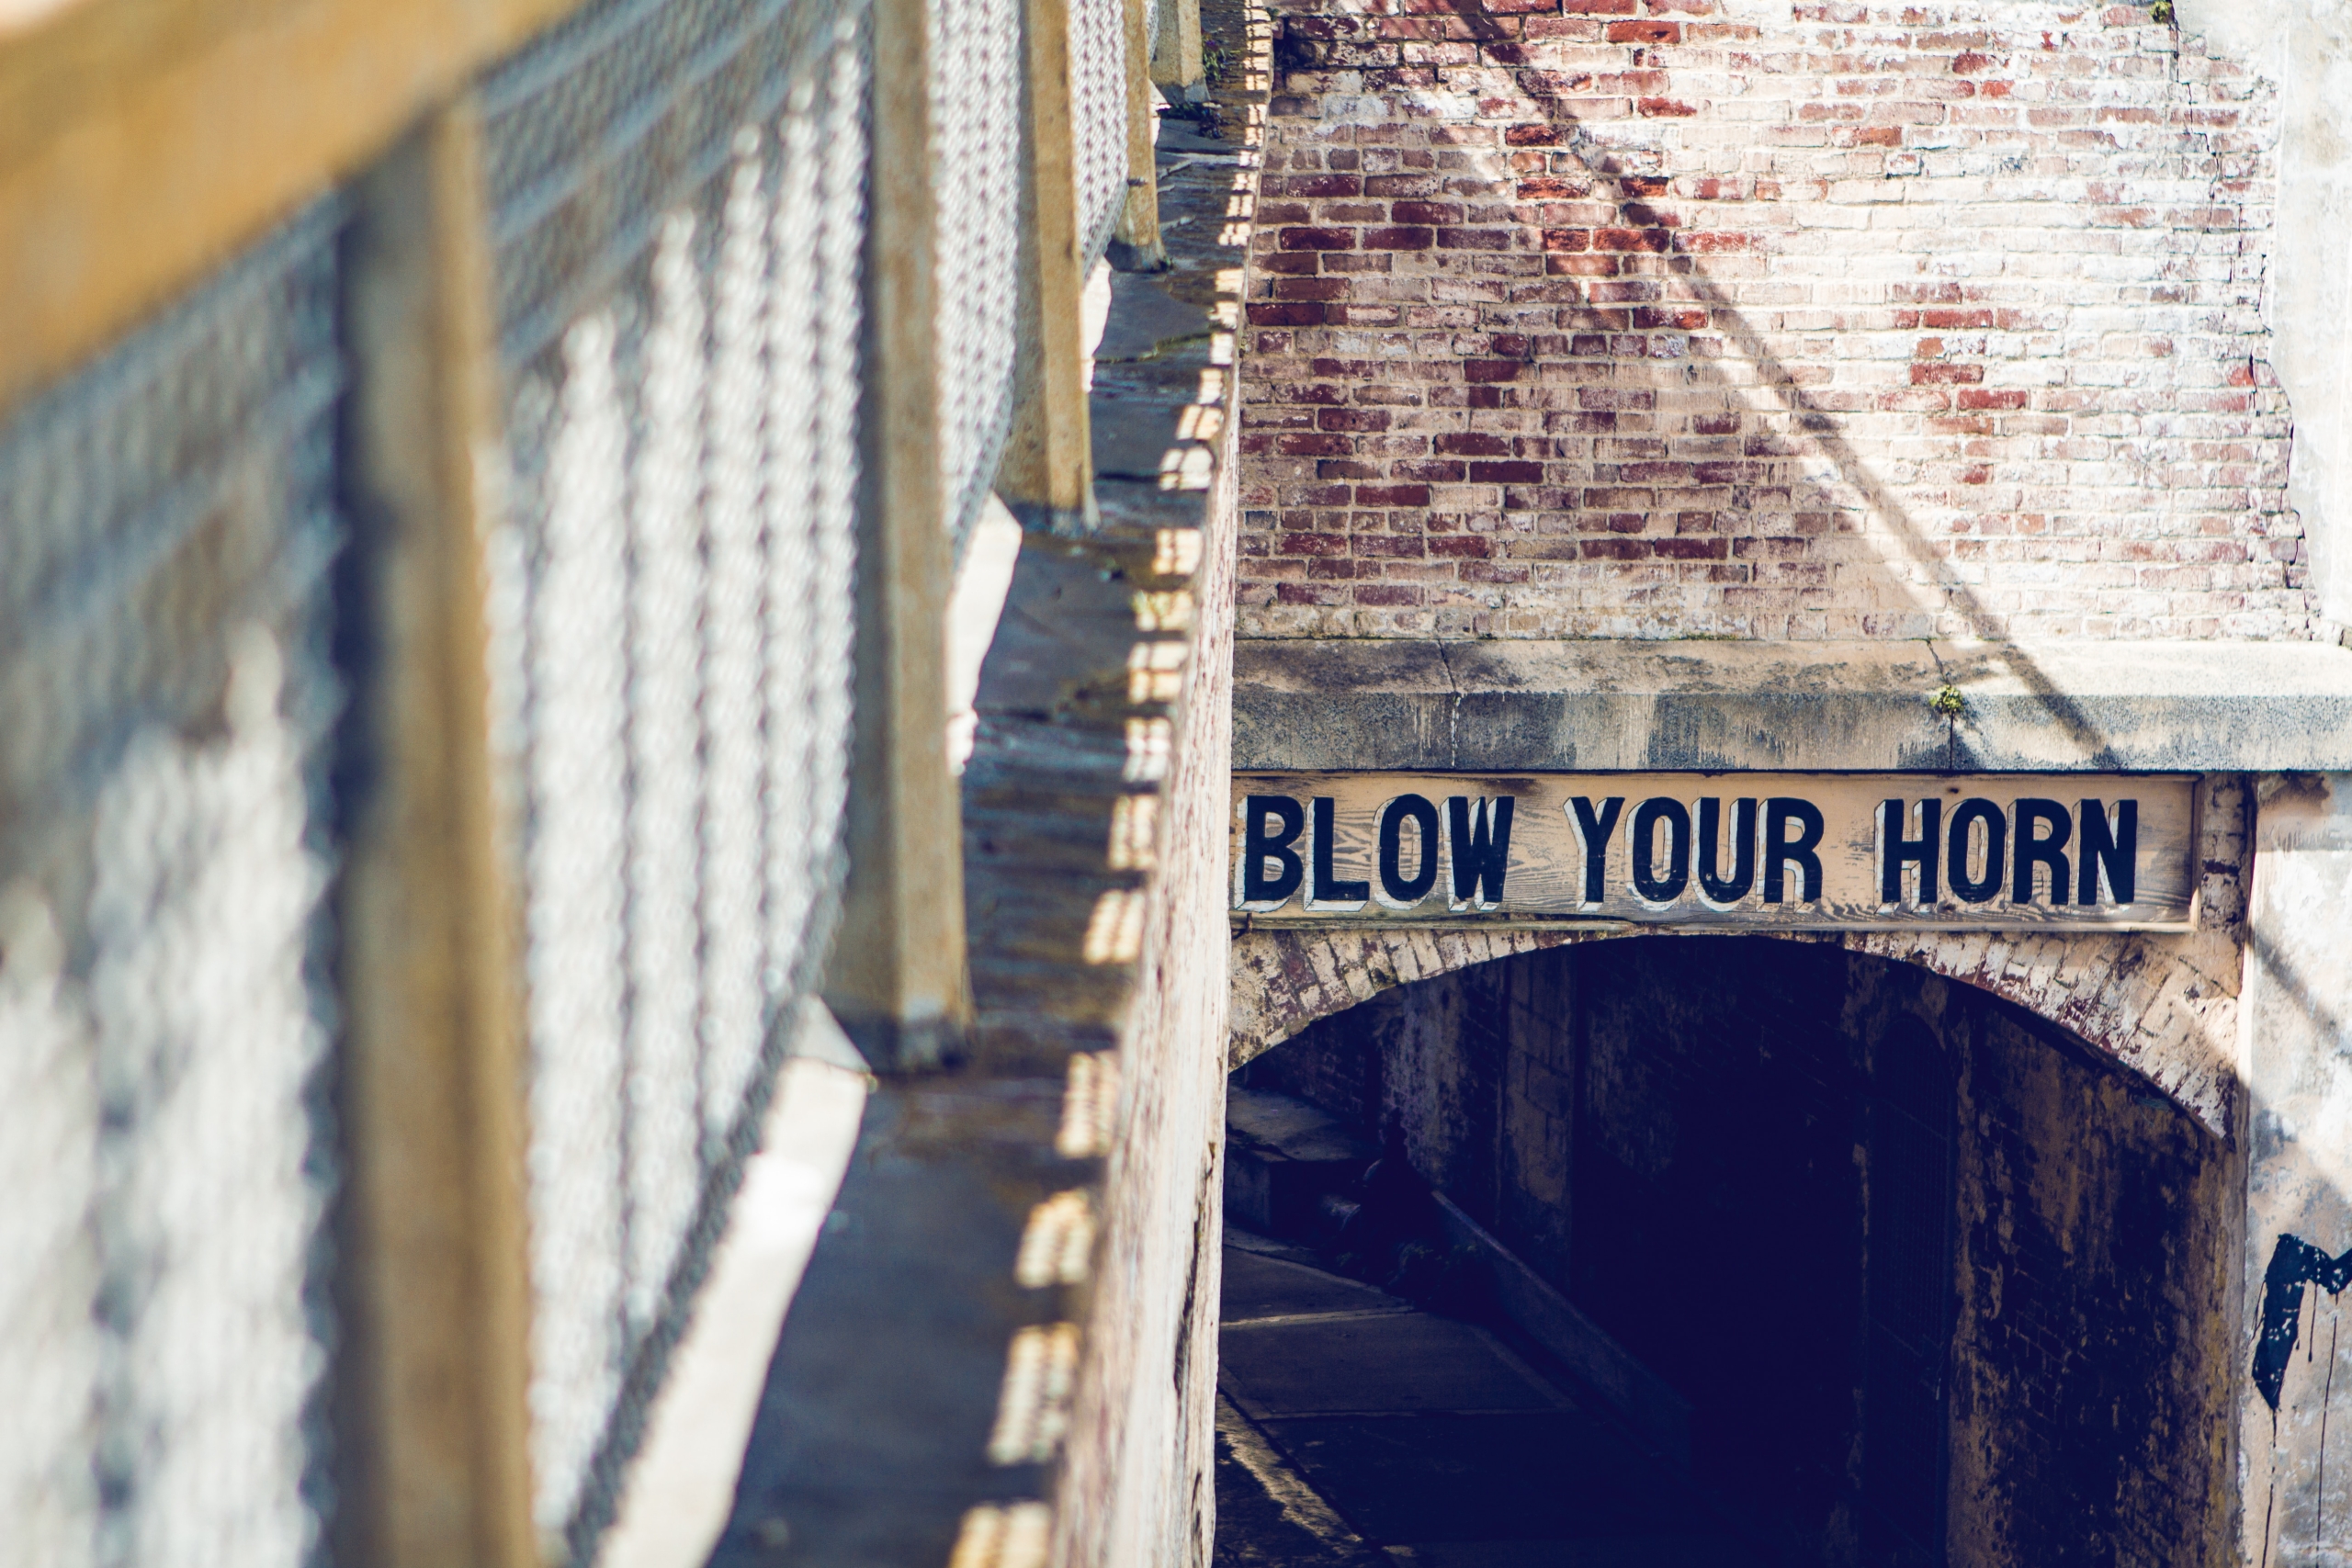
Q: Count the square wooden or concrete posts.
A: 5